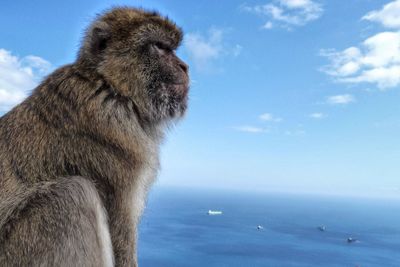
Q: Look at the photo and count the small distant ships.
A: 4